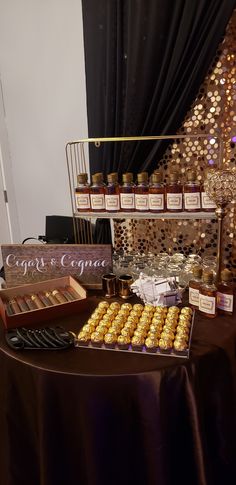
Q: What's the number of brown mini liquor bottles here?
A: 12